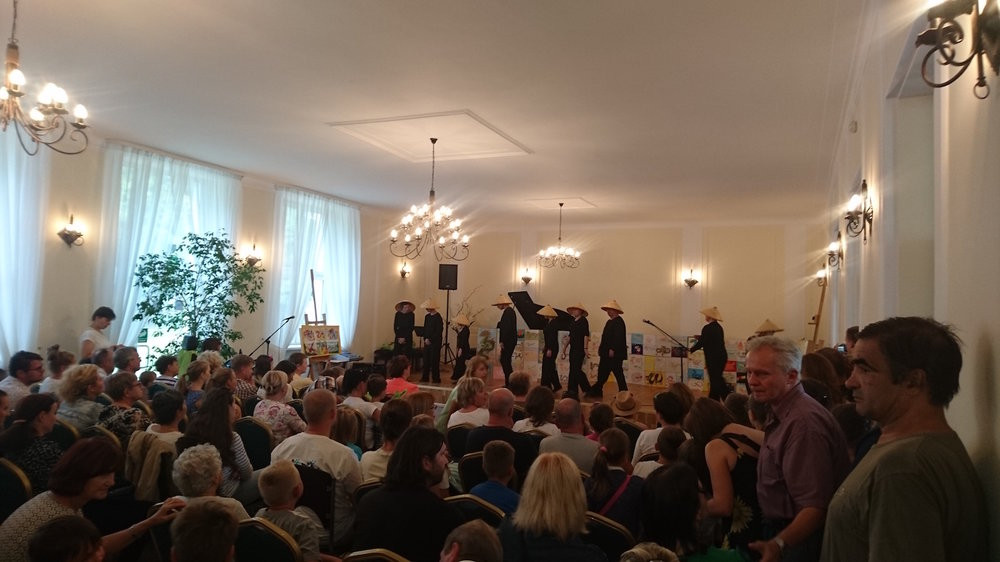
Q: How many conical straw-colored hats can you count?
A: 9